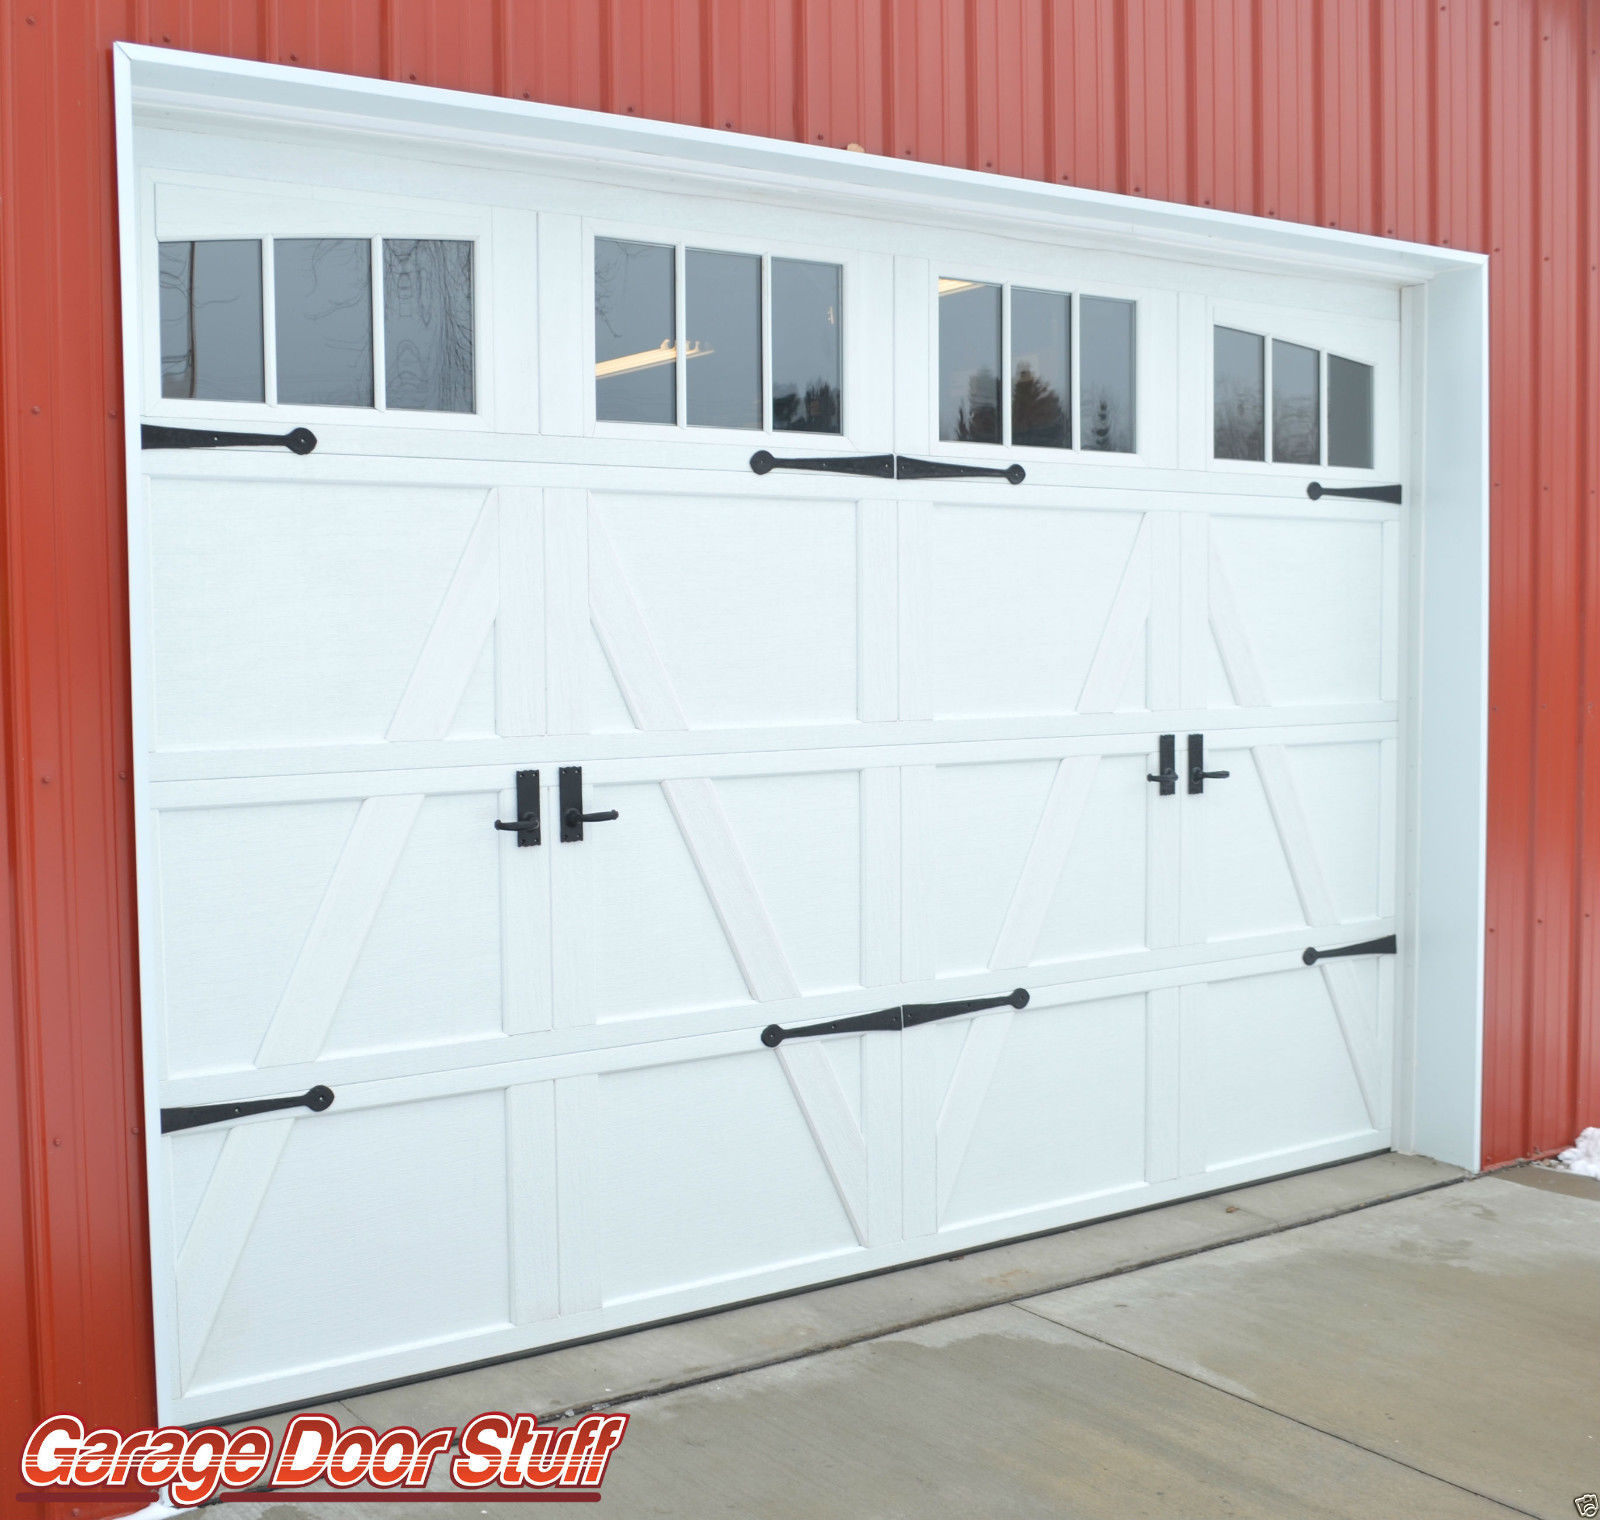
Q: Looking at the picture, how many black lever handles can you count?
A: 4